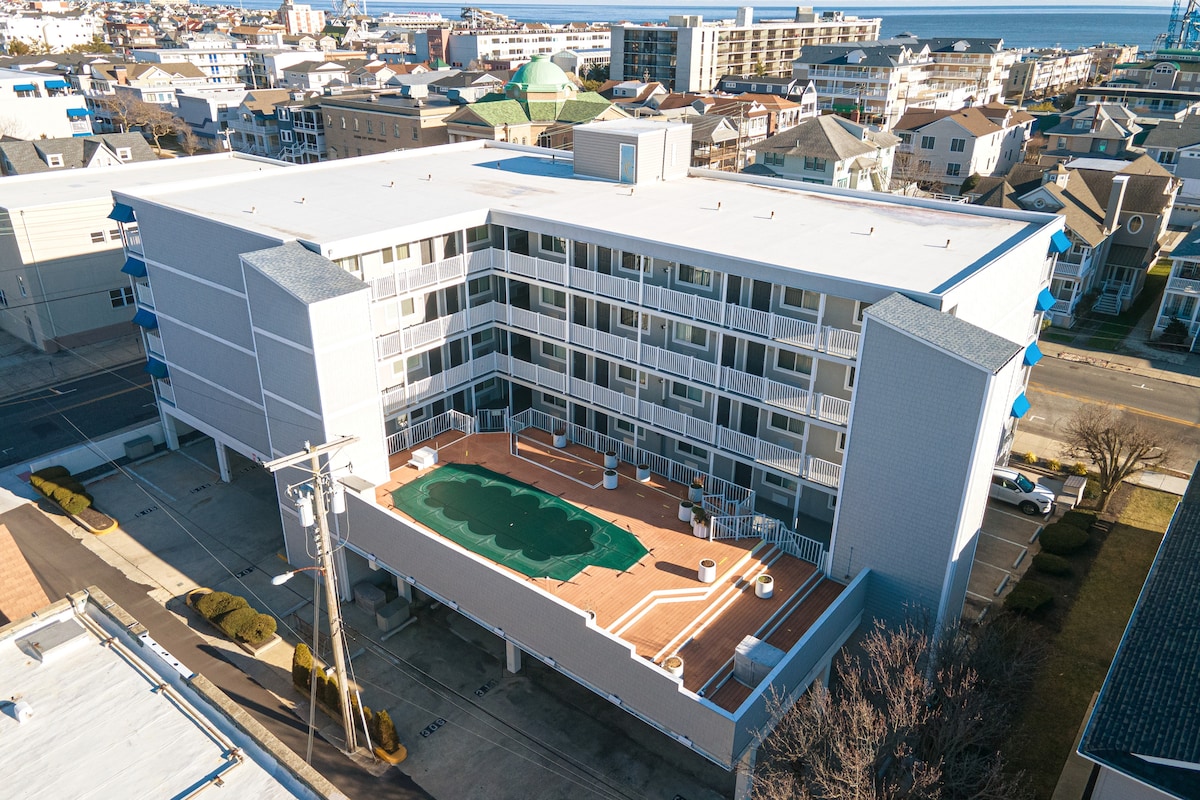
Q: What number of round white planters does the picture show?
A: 12